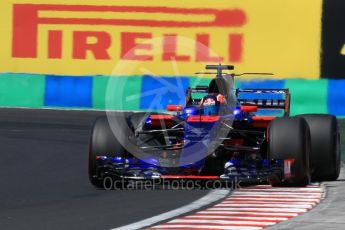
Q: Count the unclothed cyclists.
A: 0